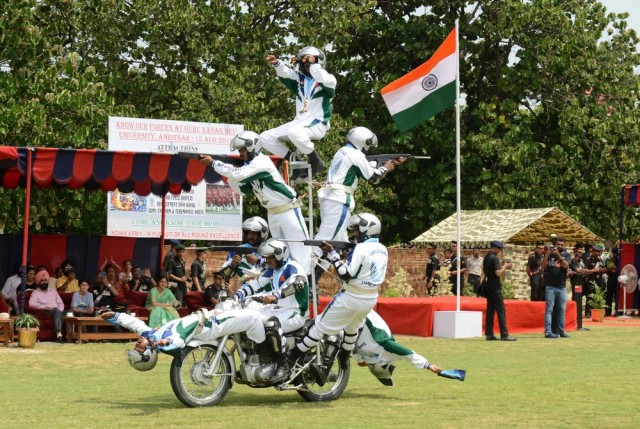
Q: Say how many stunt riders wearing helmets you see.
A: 8